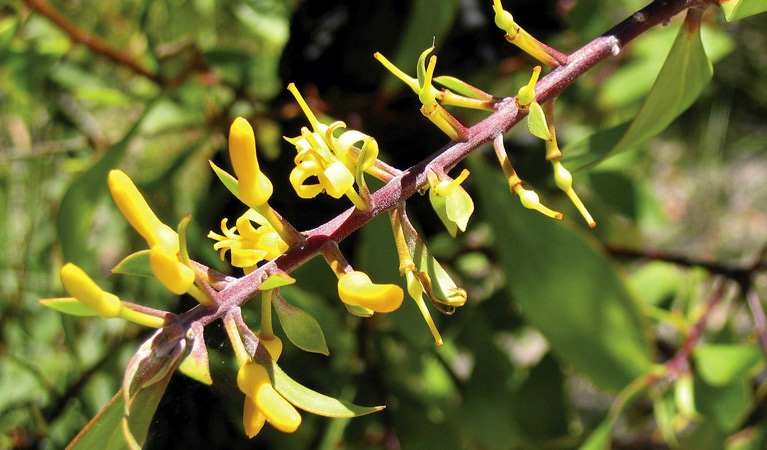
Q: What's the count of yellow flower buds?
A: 7